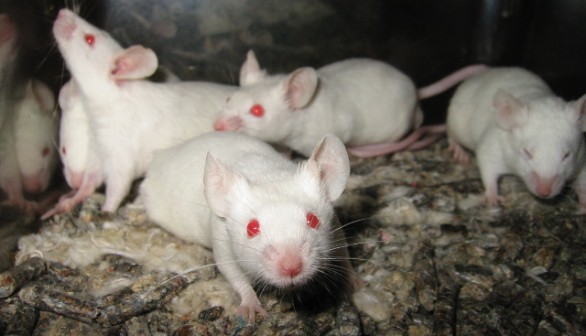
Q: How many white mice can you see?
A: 5